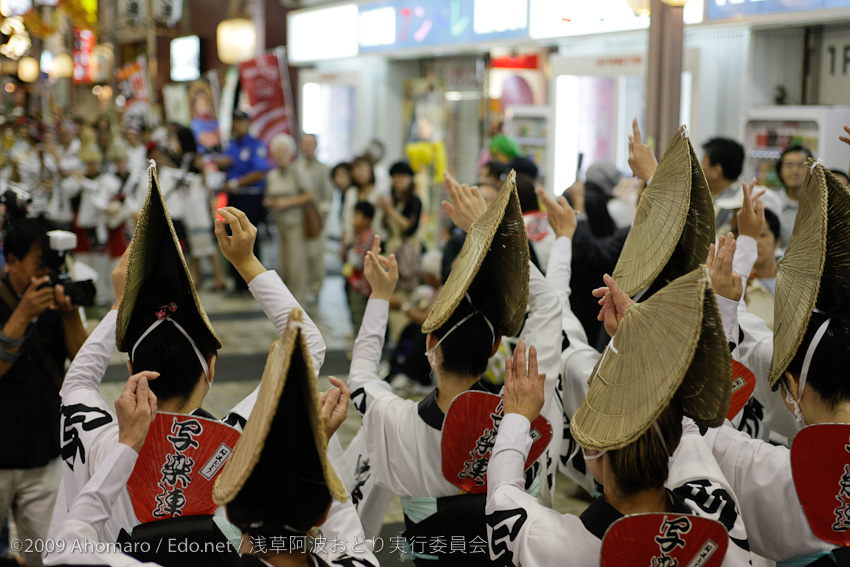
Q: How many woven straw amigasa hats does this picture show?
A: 6